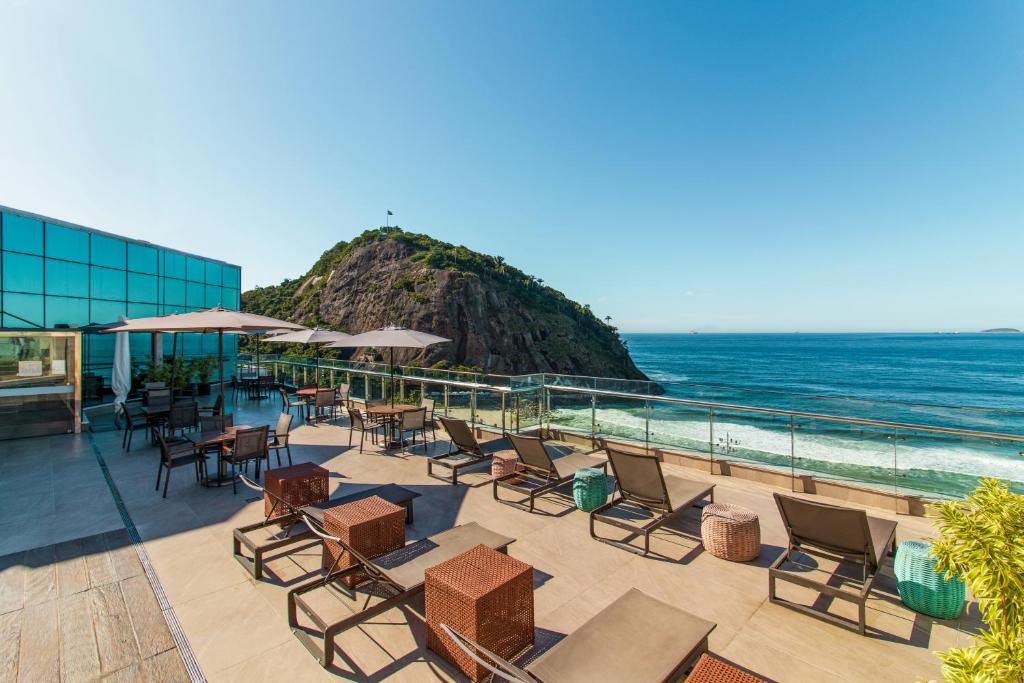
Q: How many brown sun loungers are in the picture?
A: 7